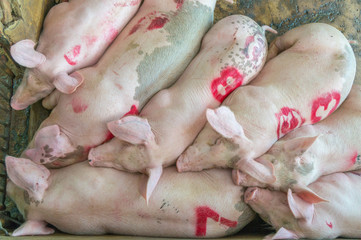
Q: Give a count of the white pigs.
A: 7